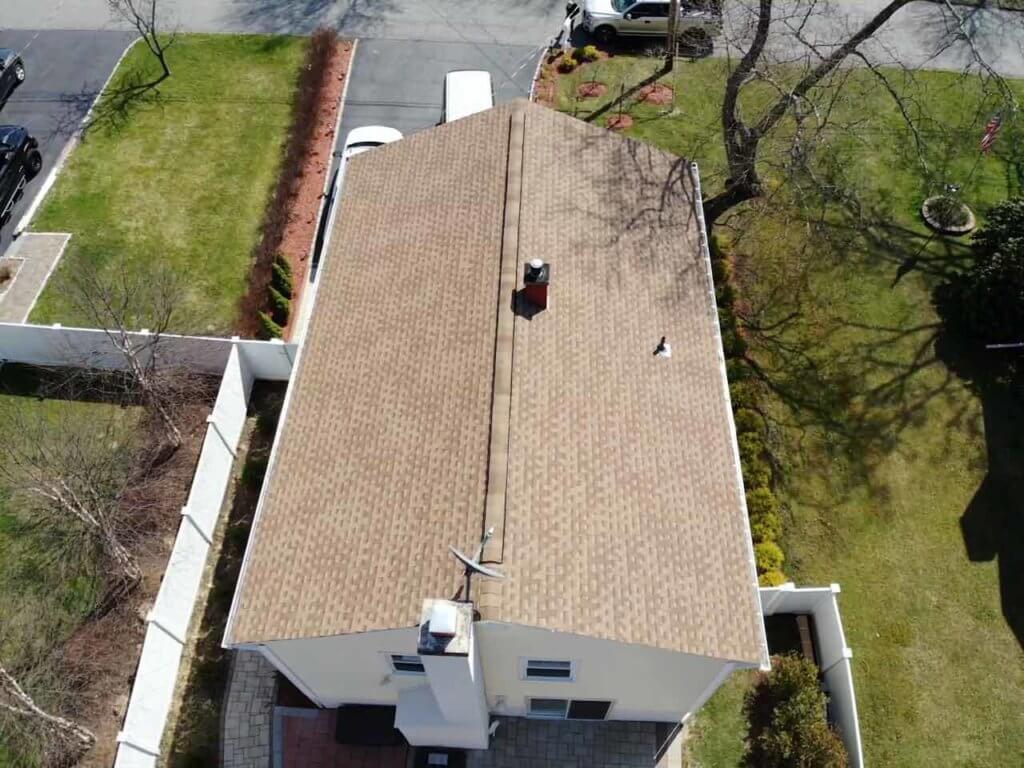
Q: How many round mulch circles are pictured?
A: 3